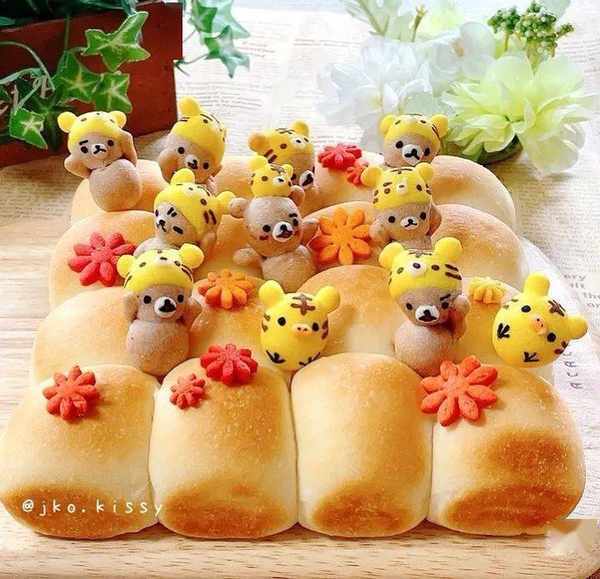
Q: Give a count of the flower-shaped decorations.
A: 10